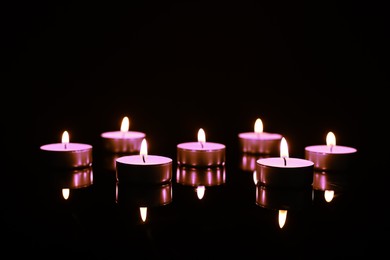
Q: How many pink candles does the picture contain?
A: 7